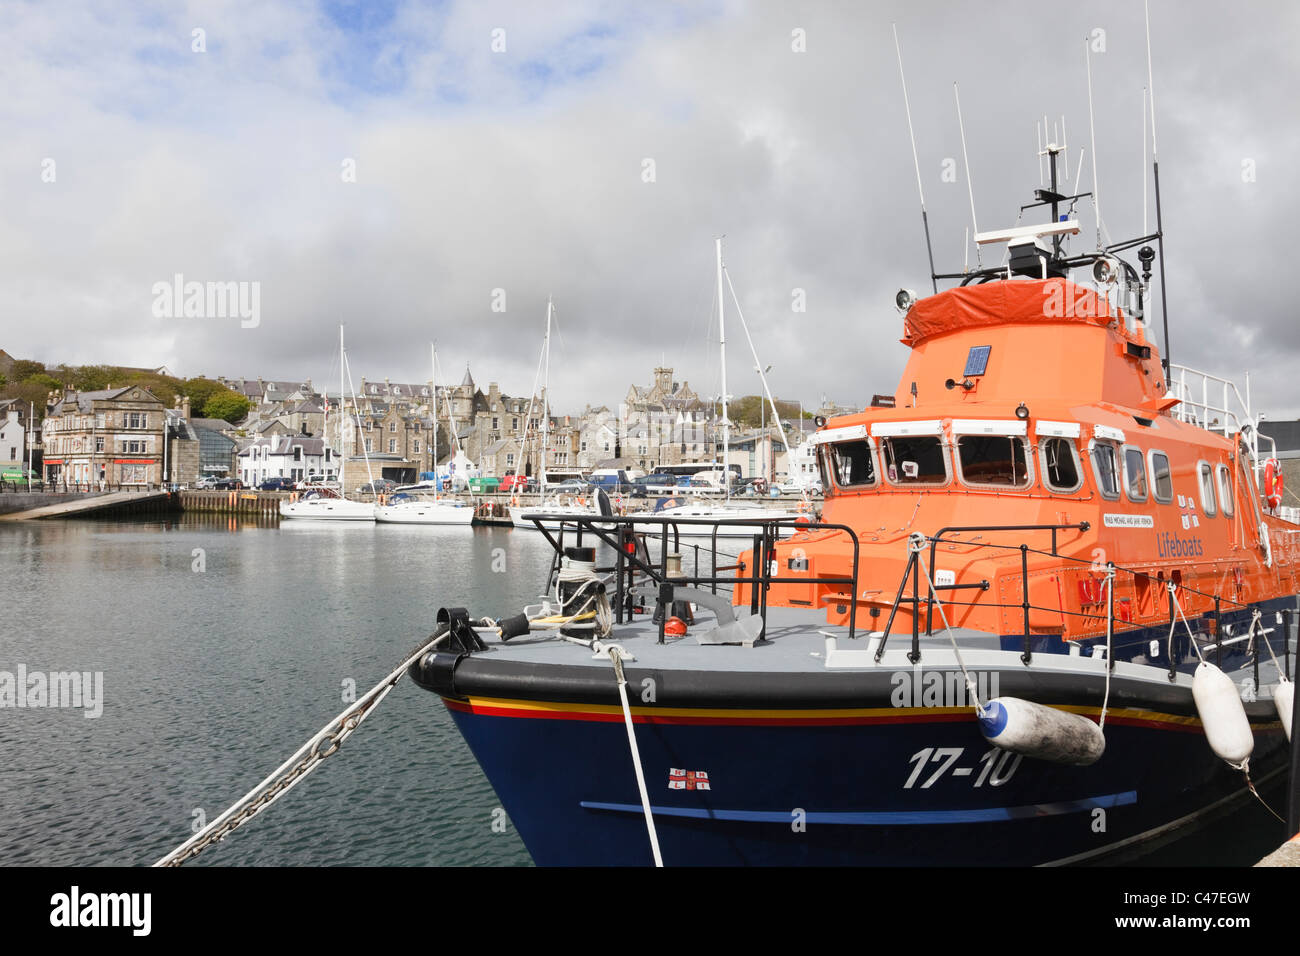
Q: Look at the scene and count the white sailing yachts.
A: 4